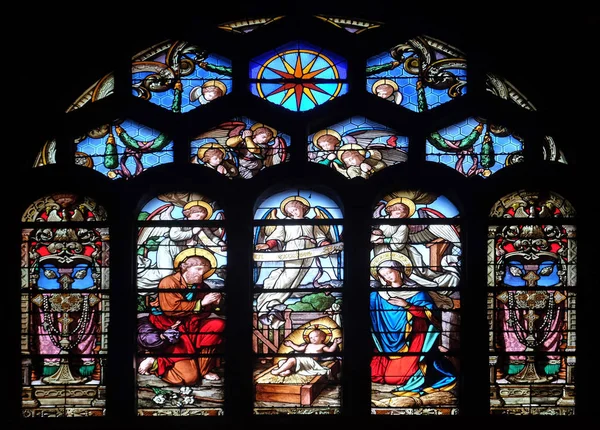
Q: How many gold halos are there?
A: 12